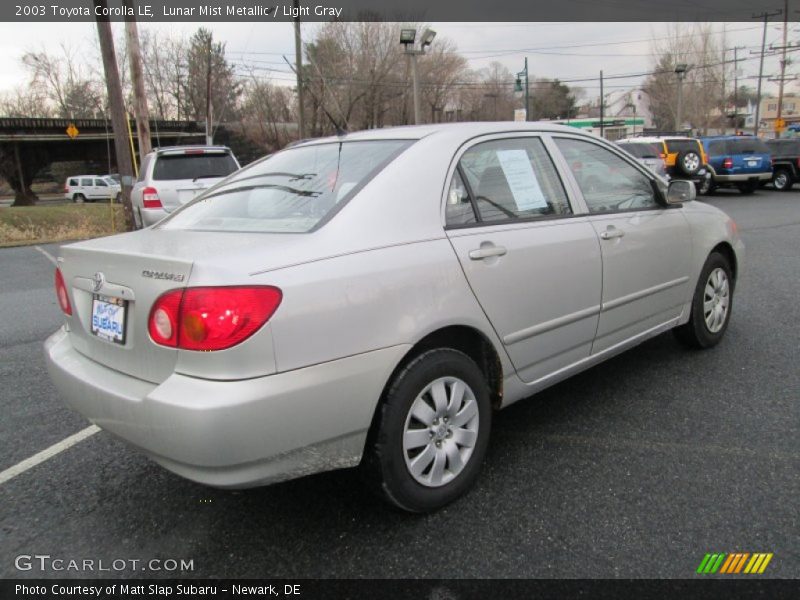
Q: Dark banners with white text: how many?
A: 2